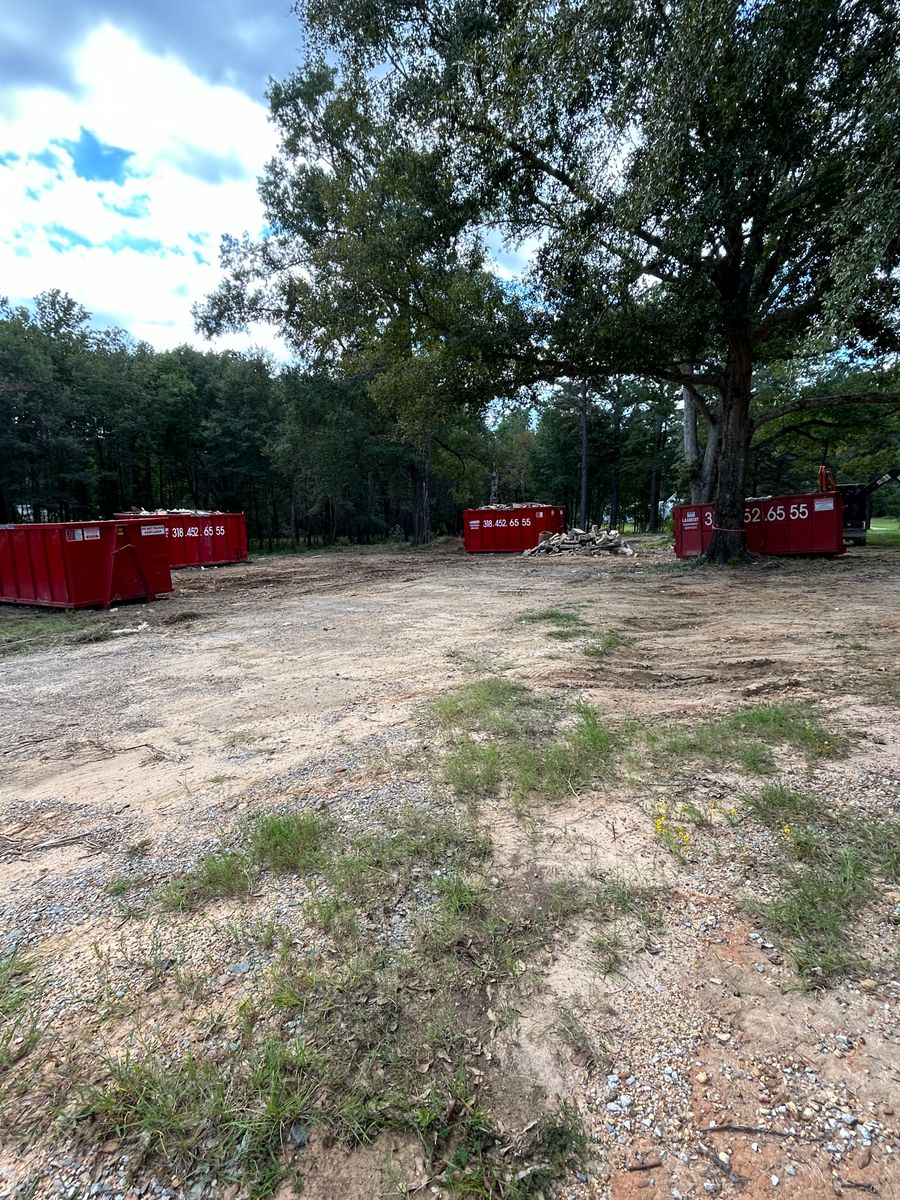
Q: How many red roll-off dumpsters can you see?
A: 4